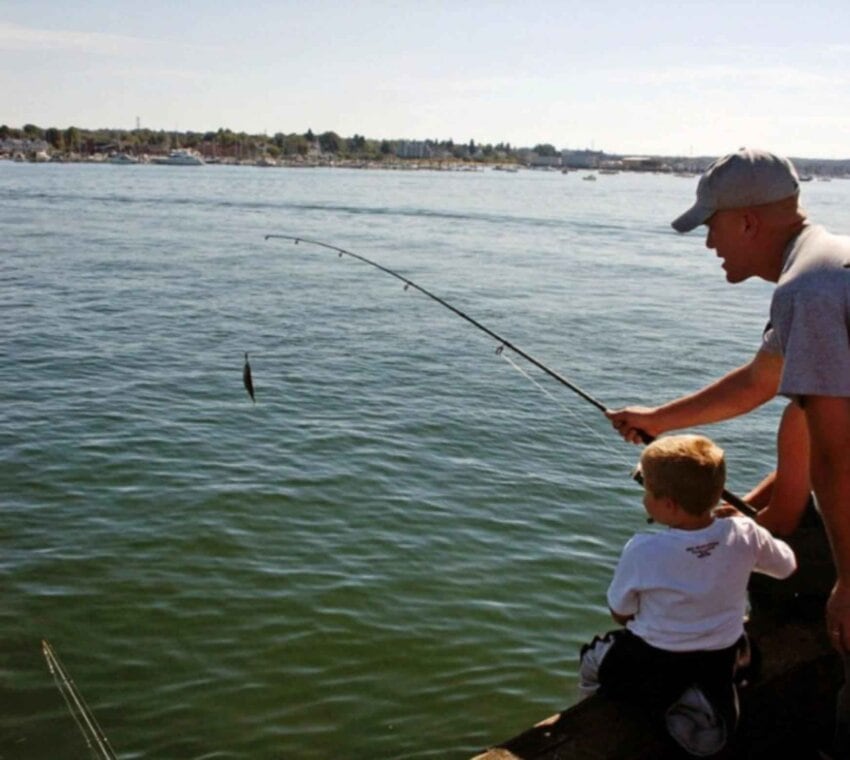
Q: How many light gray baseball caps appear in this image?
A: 1